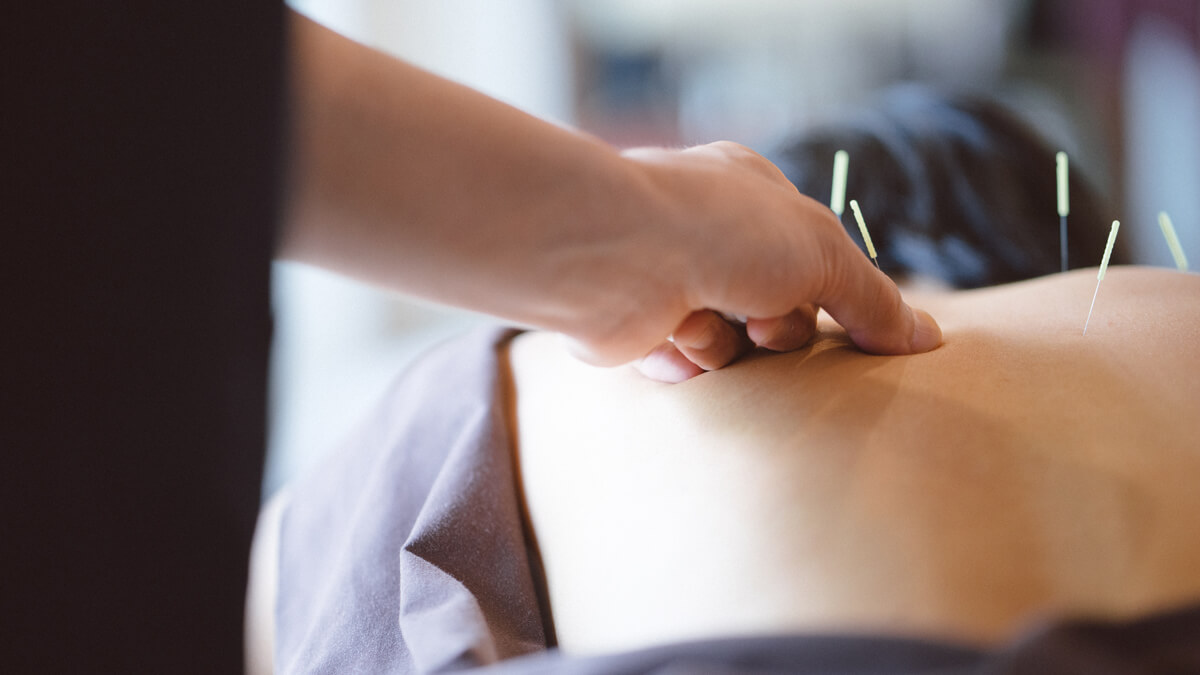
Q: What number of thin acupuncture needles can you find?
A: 5